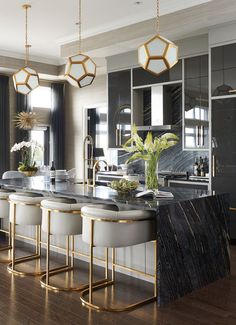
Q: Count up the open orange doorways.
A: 0